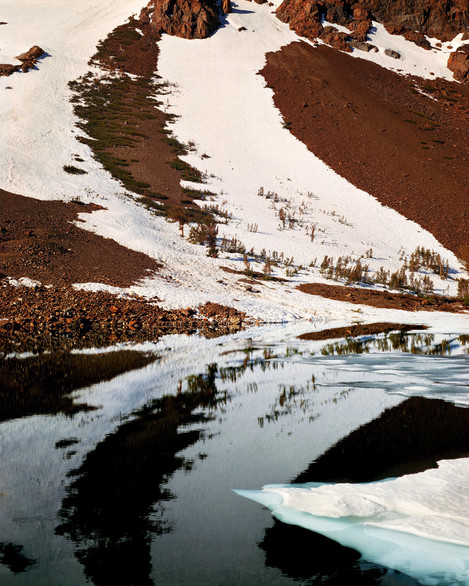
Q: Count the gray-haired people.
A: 0